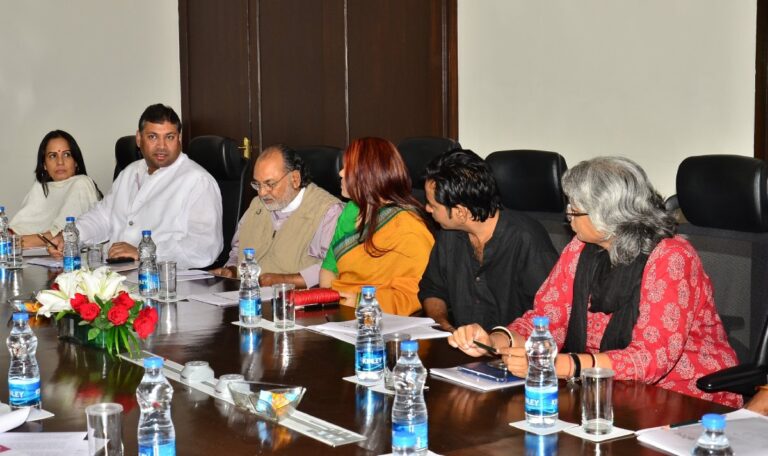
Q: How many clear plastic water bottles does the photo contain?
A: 11